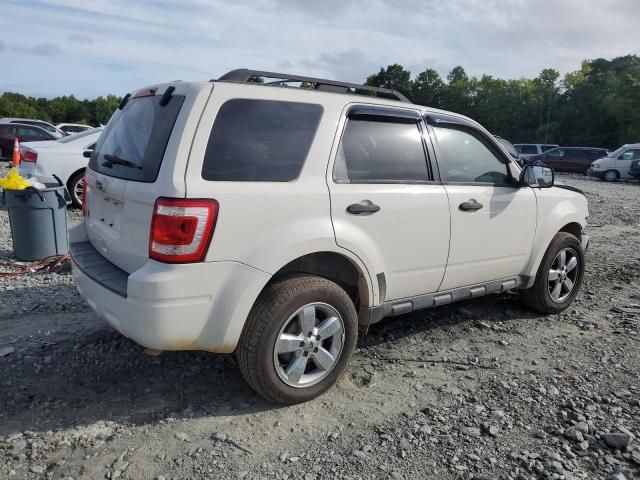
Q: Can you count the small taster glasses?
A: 0